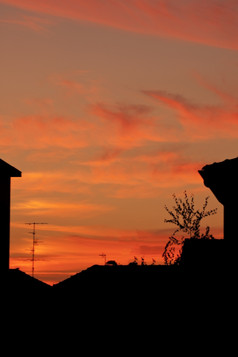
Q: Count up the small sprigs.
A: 3